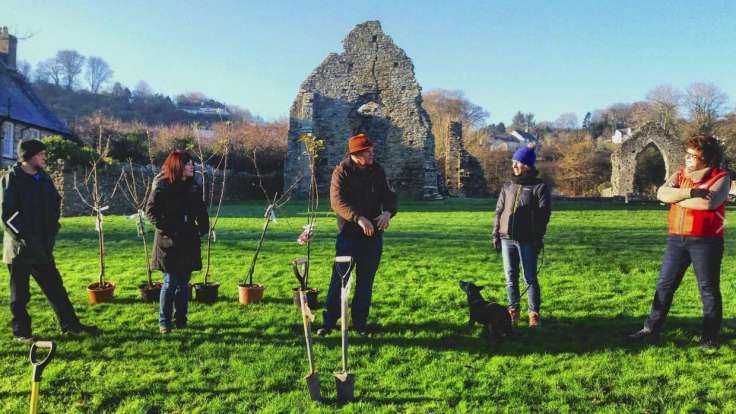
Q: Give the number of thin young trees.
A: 5